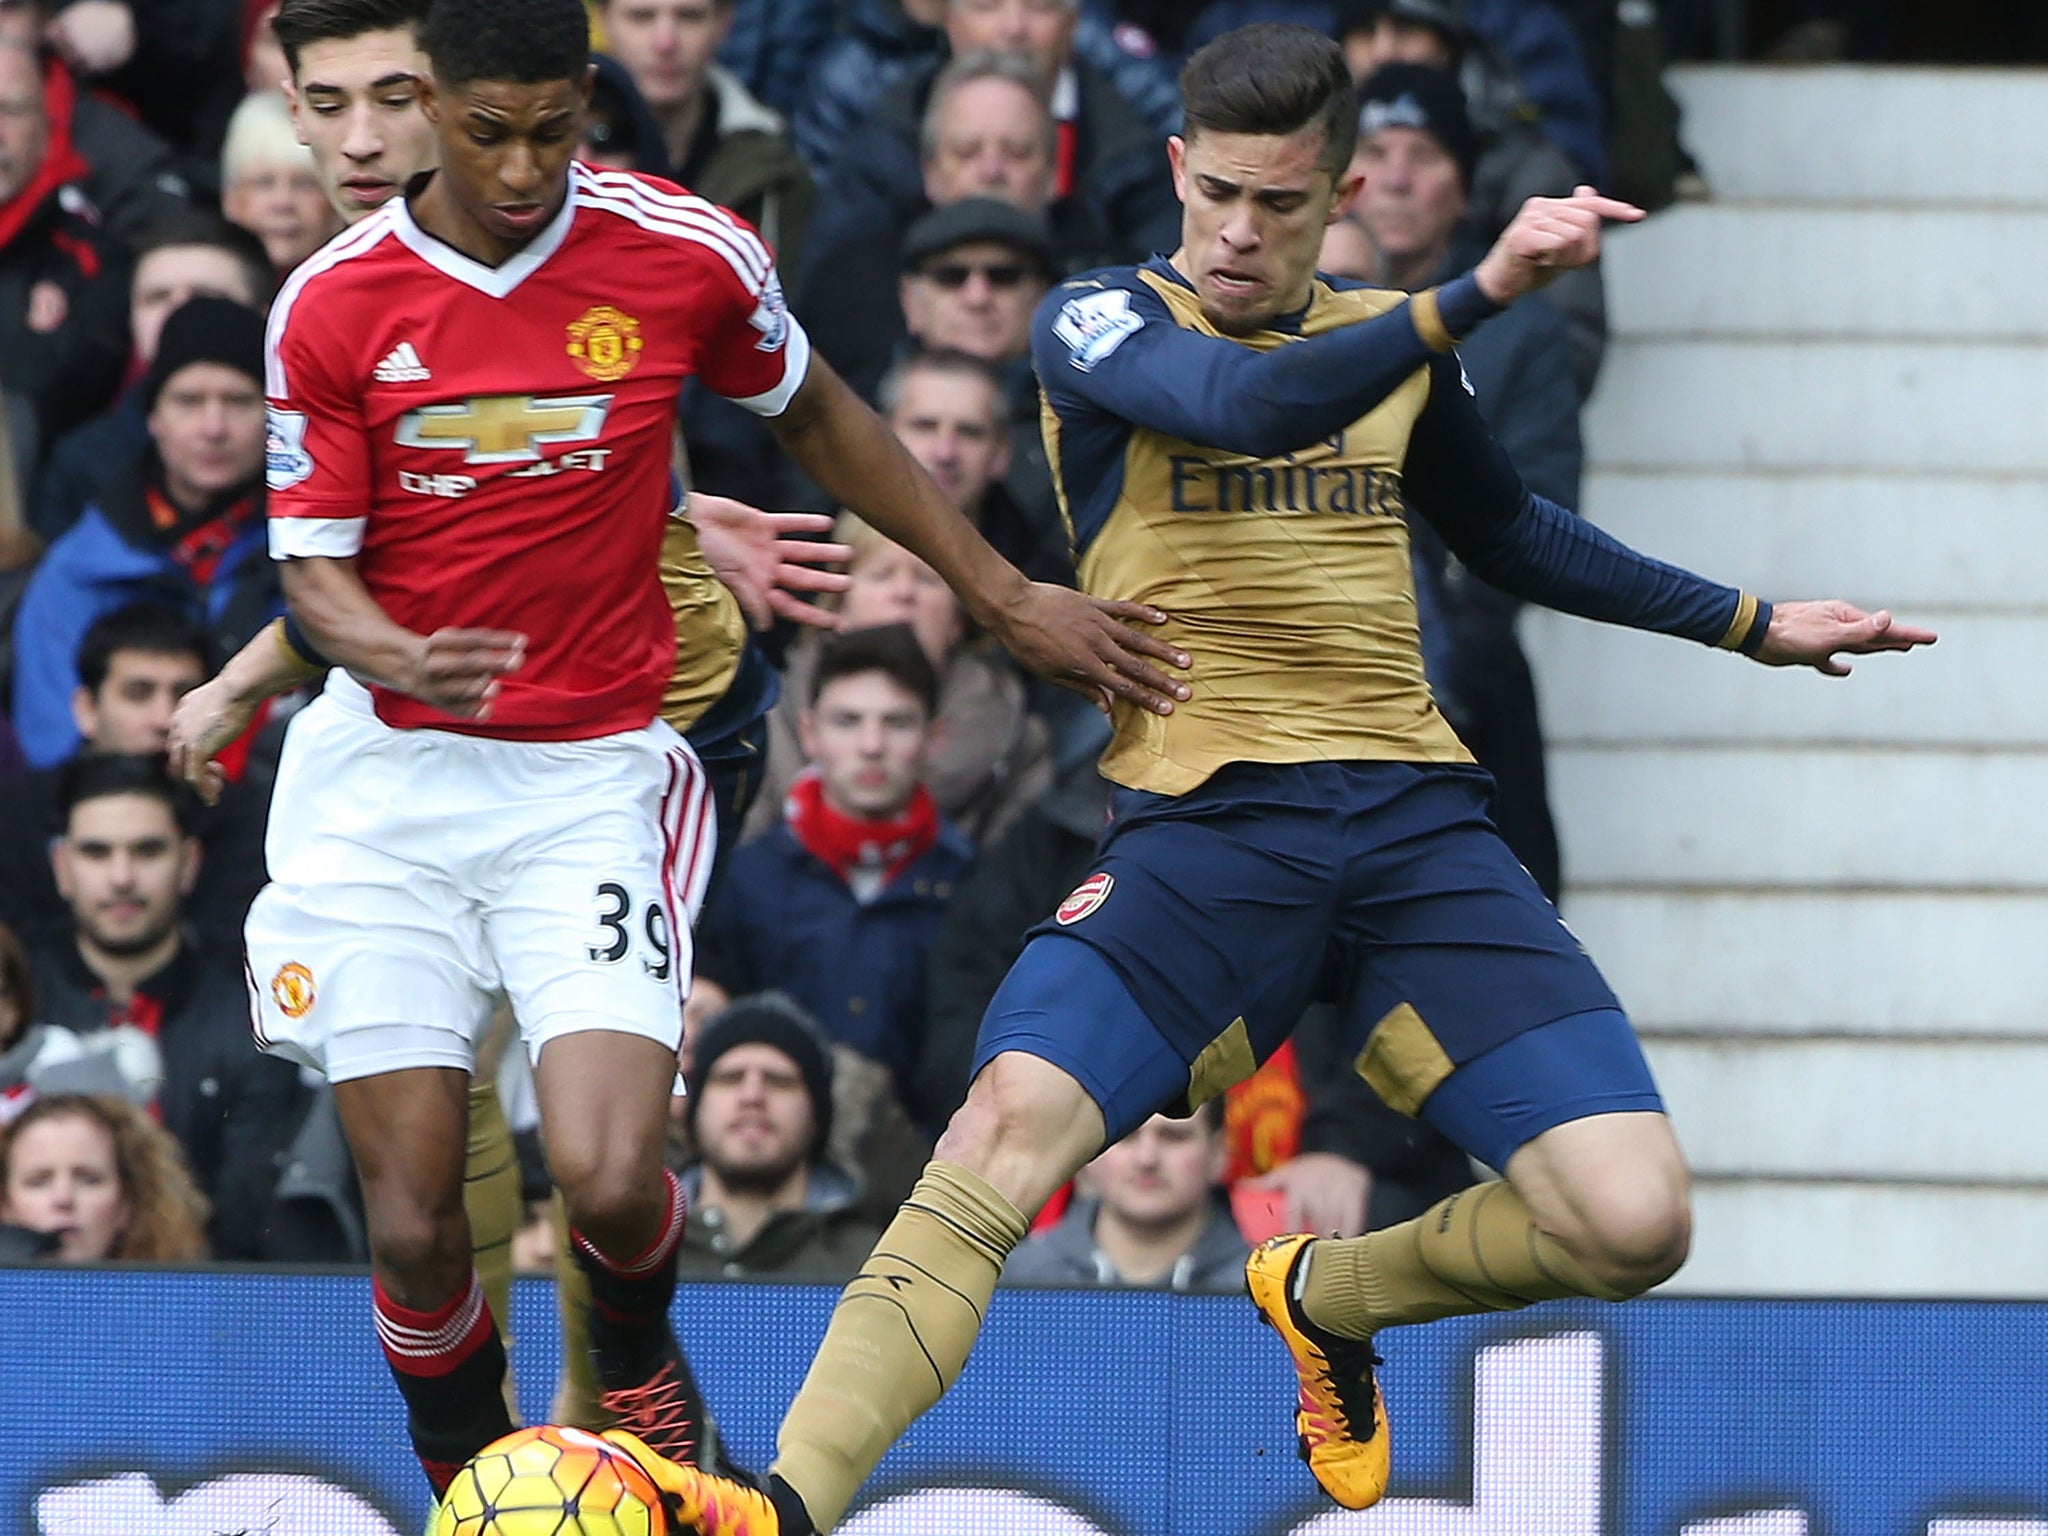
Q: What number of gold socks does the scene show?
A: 4